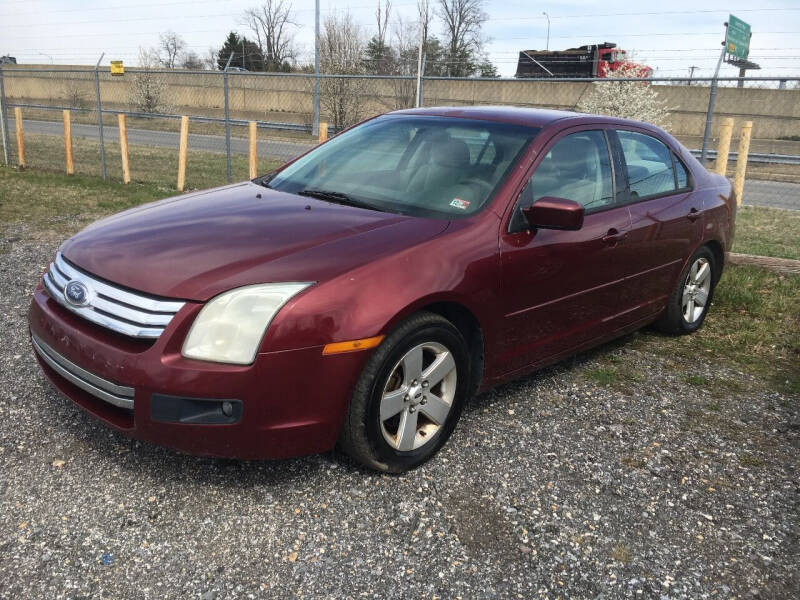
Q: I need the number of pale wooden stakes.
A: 8